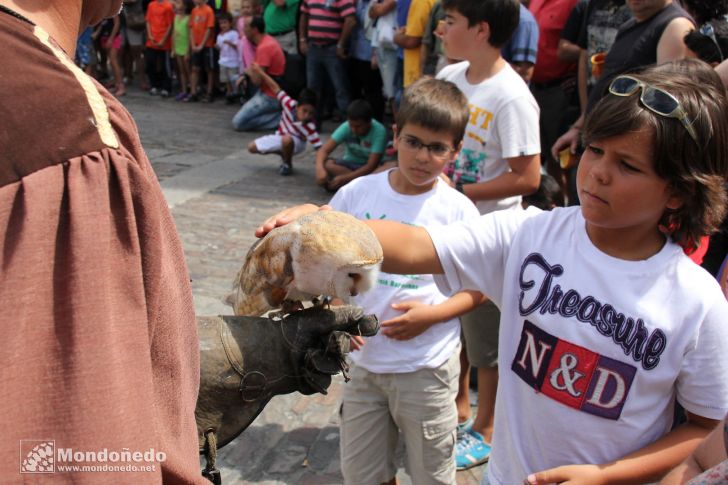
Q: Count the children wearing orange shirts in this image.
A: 2